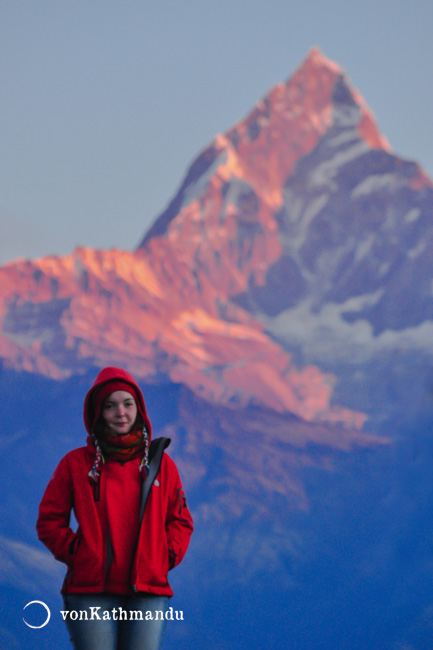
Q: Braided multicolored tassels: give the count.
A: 2